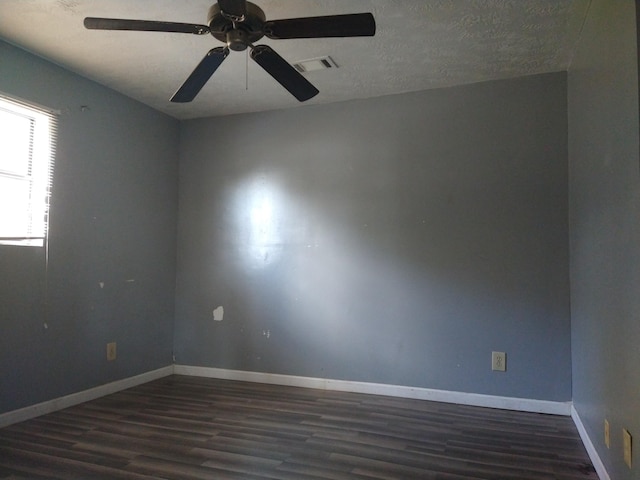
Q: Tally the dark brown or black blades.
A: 5